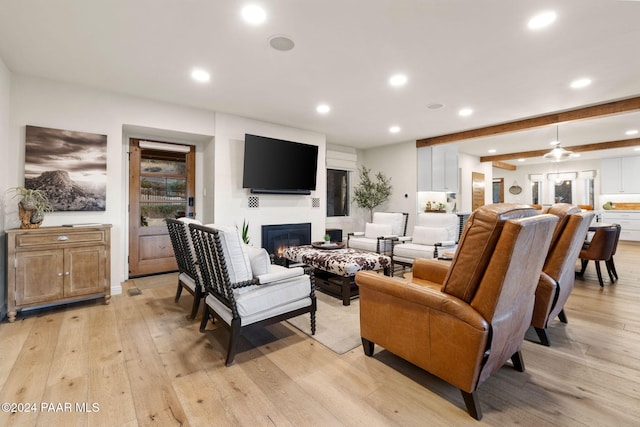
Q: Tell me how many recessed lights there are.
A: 14